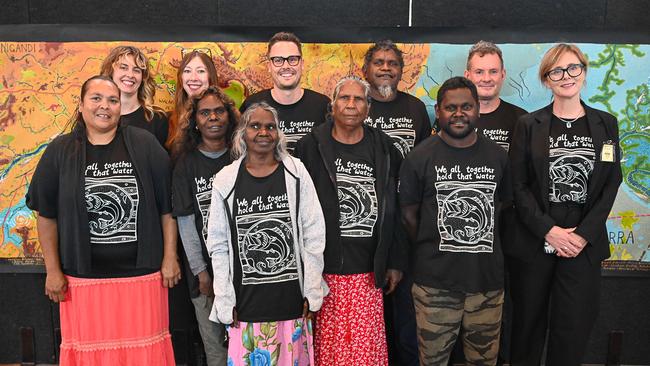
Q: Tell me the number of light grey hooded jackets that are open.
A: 1